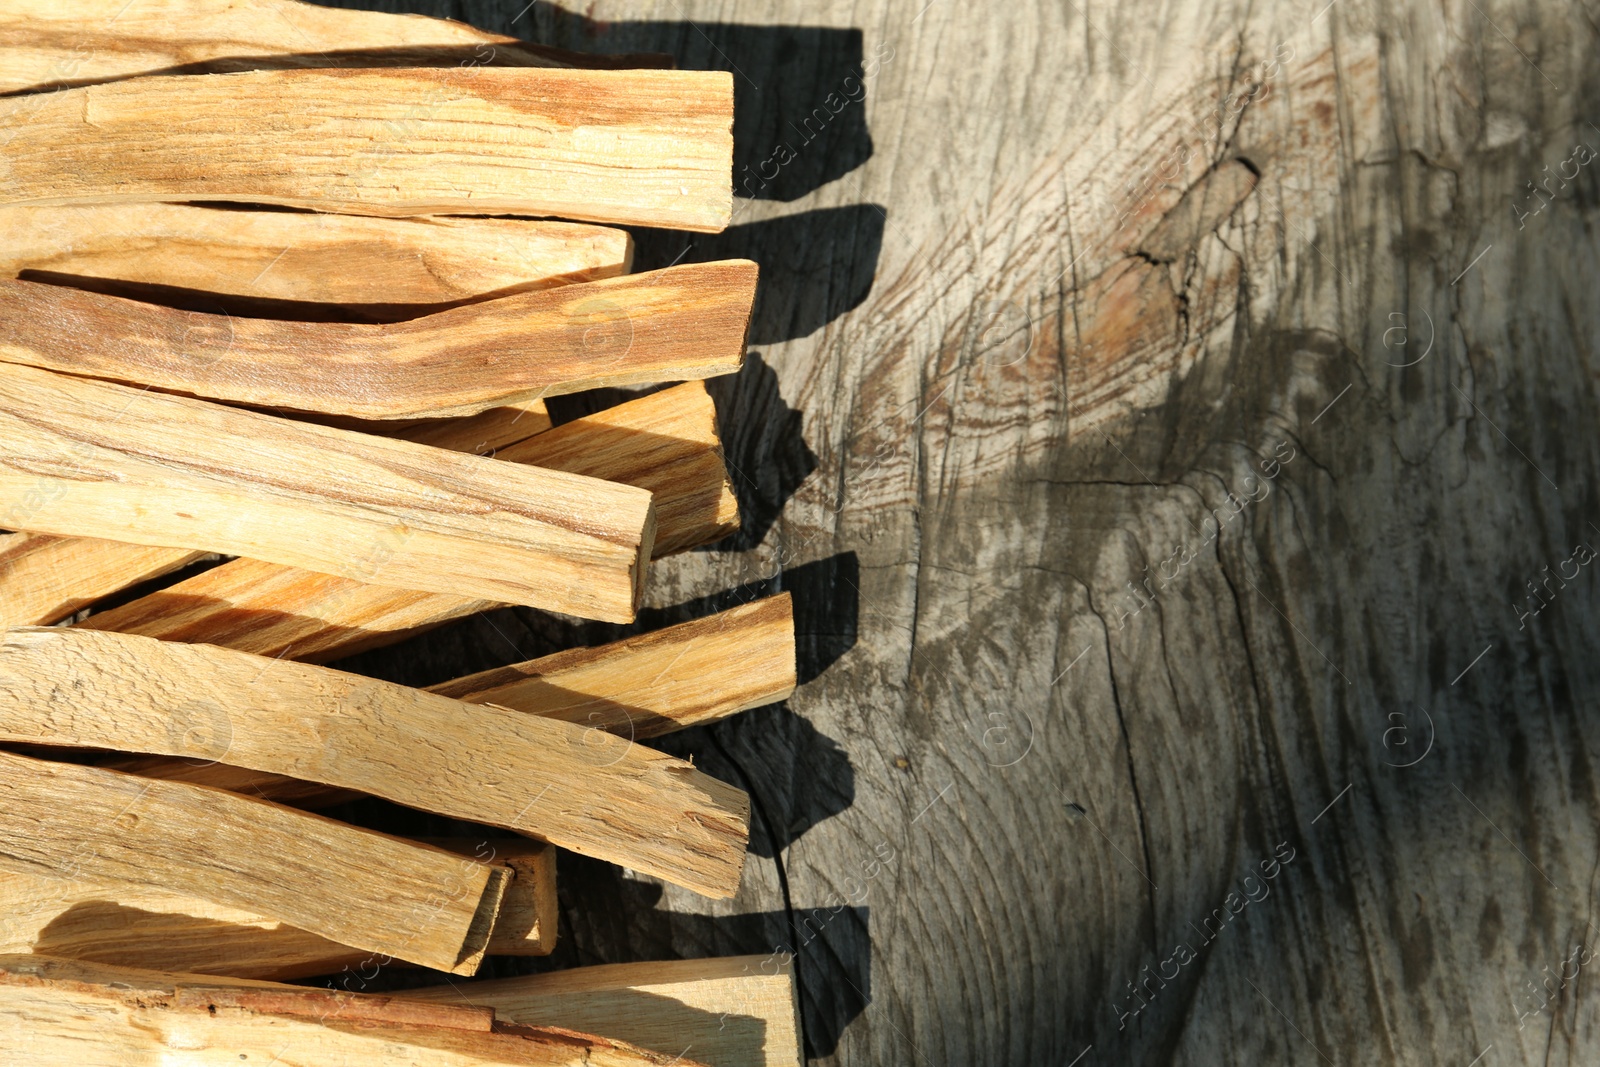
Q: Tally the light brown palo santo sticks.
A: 13